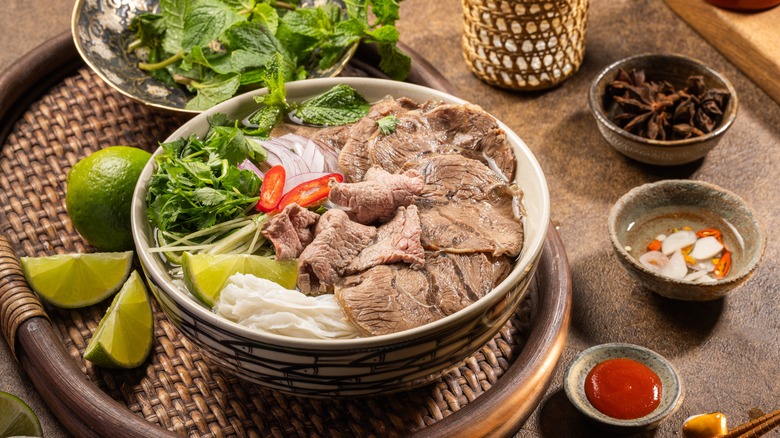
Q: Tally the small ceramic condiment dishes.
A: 3